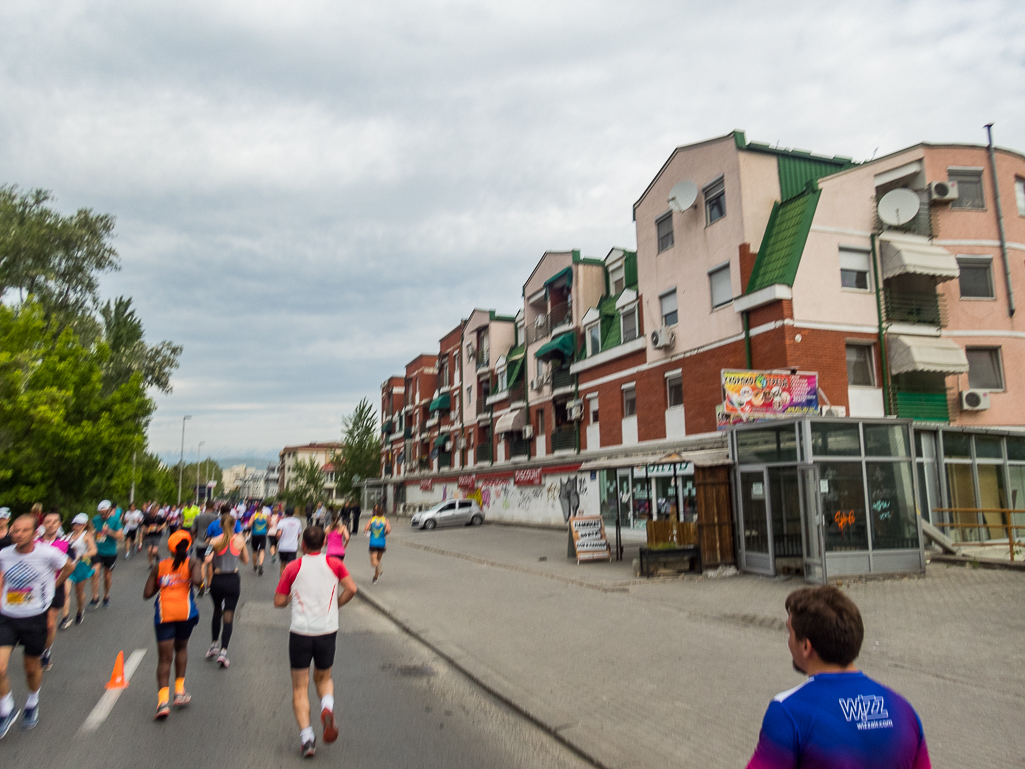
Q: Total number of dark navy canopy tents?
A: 0